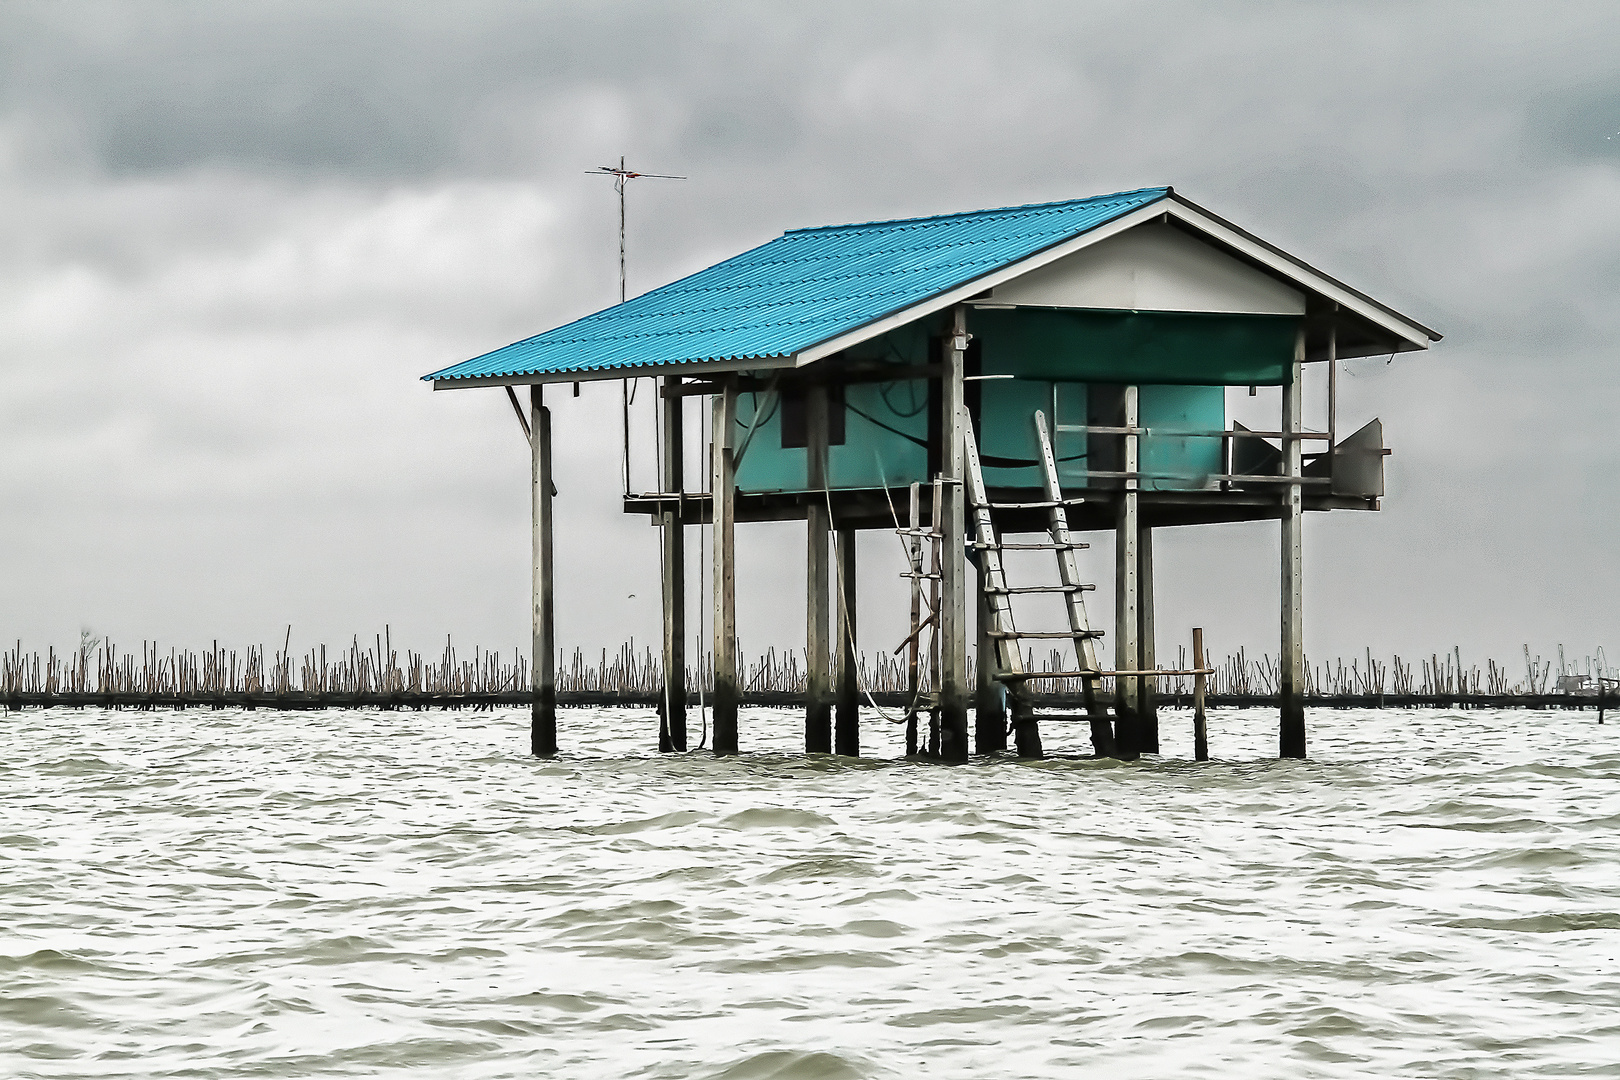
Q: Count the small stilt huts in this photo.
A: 1